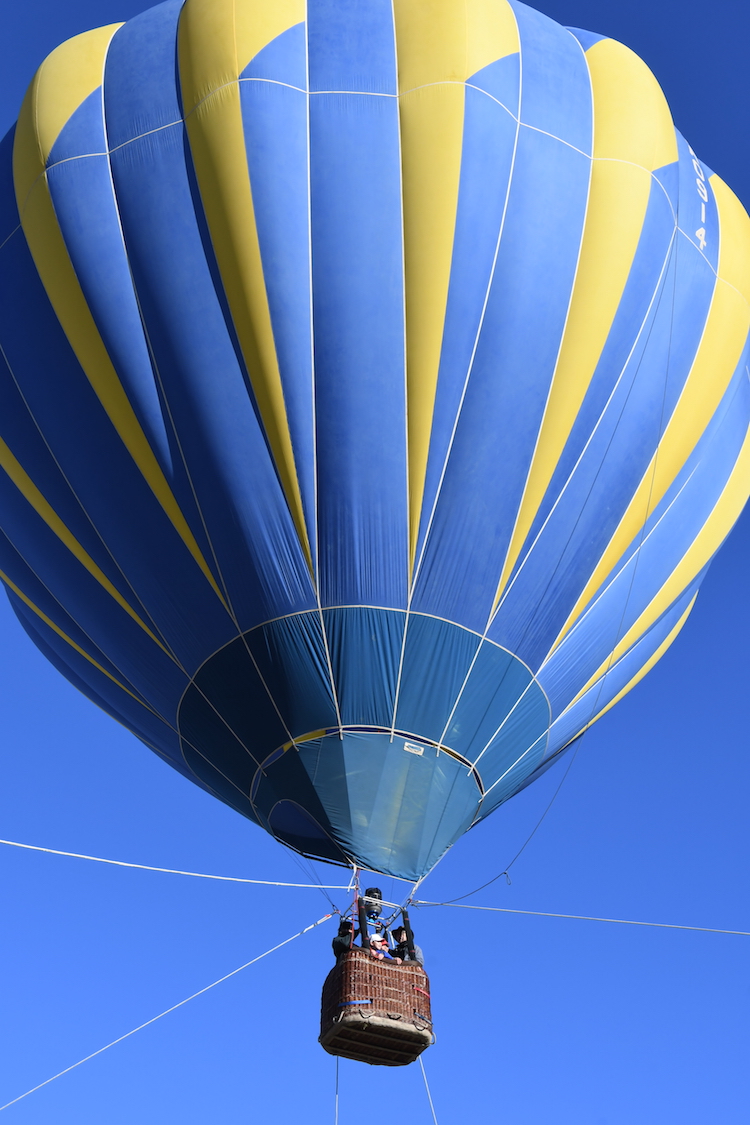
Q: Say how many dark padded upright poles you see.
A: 2